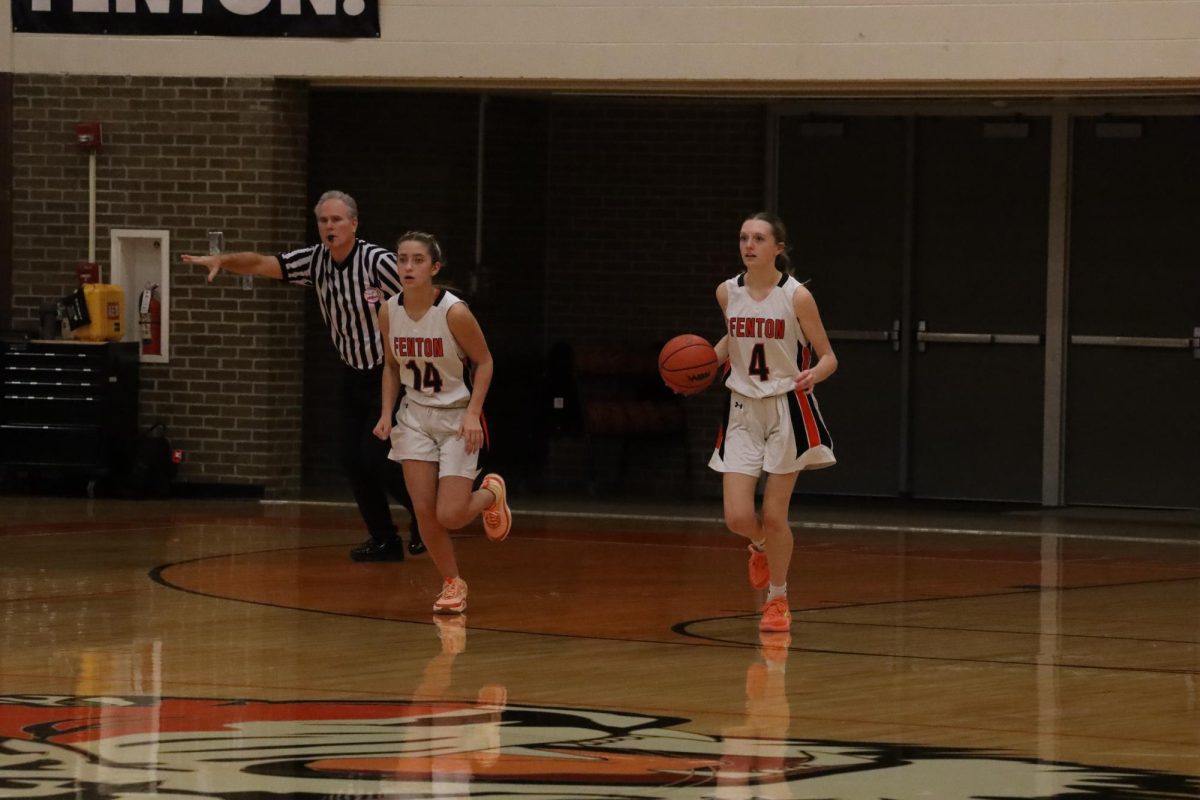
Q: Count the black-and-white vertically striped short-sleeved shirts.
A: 1